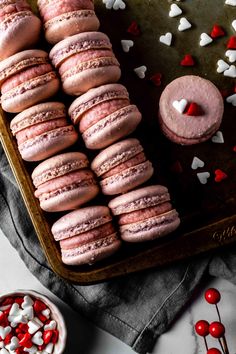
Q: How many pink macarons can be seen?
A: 11